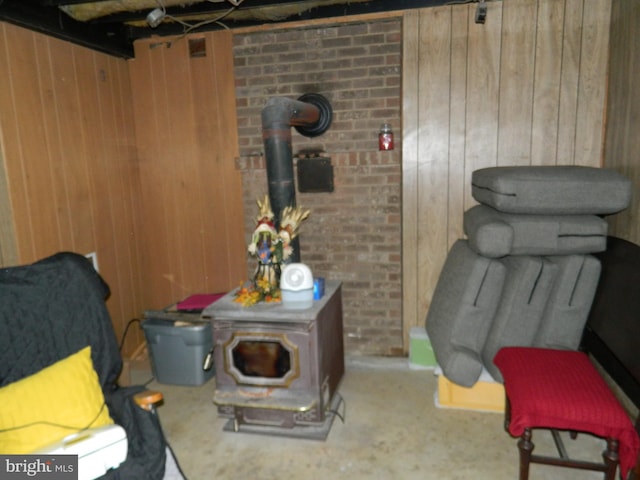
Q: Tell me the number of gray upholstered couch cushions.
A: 5